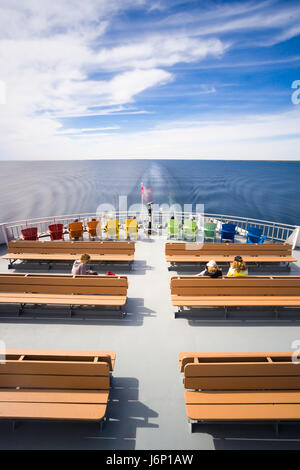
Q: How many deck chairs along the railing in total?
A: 11